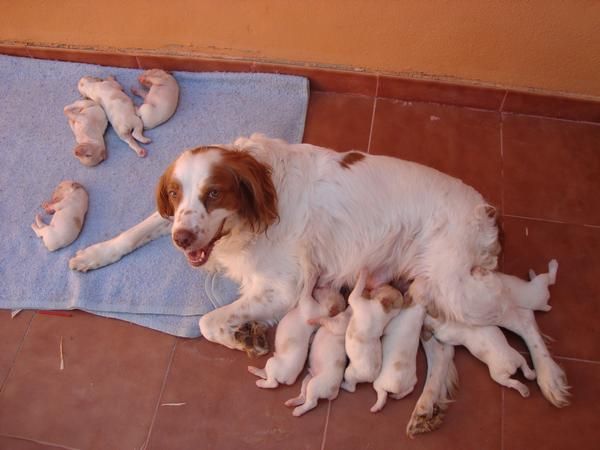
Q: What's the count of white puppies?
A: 10